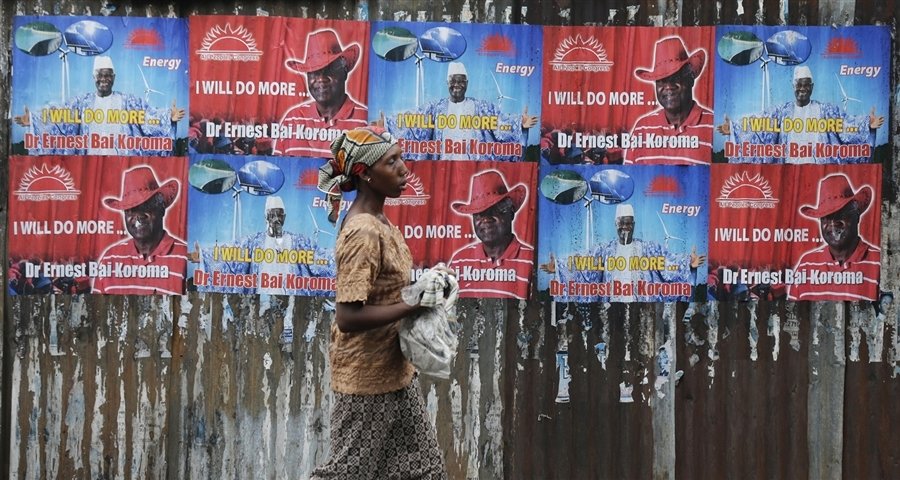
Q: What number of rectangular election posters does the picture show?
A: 10